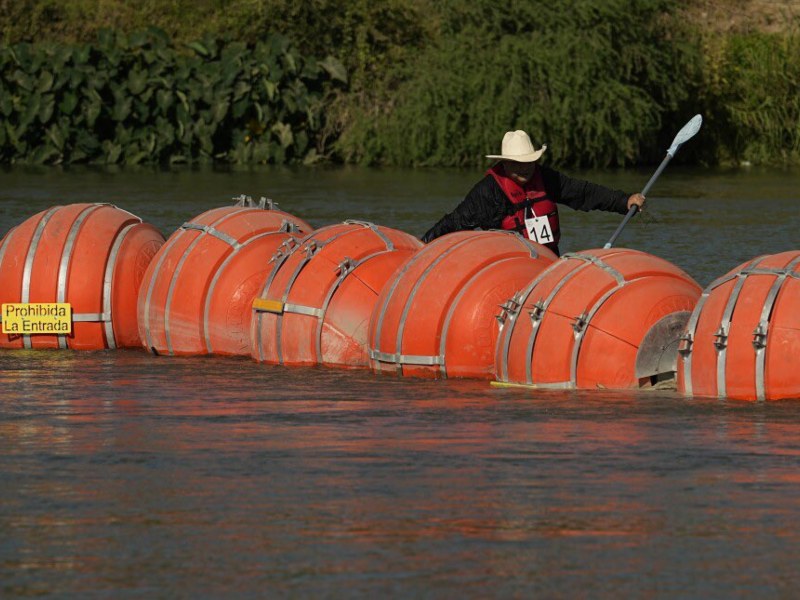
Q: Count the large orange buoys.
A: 6